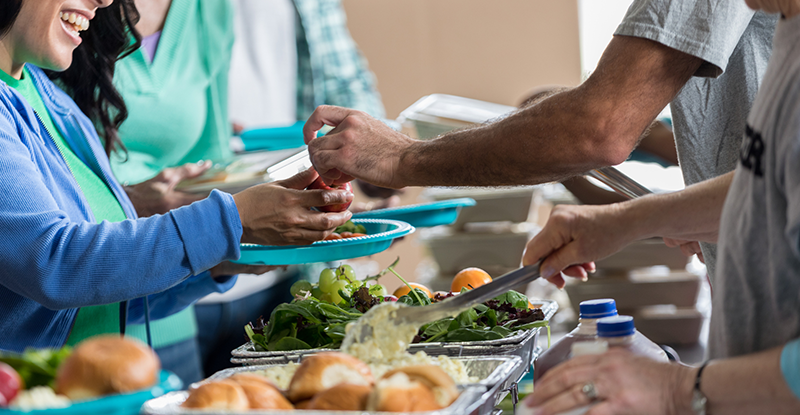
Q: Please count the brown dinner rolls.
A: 7